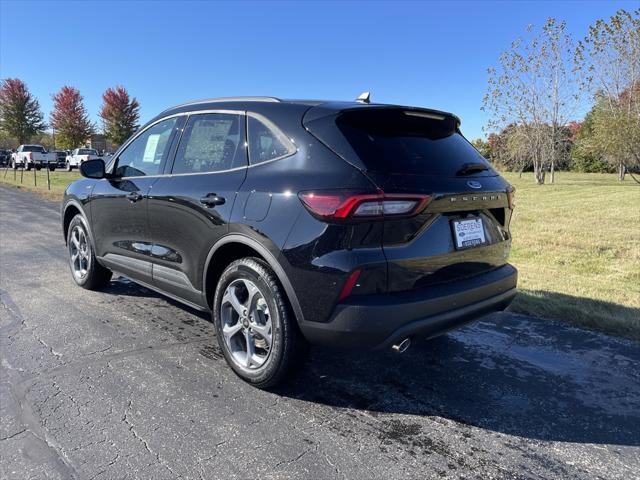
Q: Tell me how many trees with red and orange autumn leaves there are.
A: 3